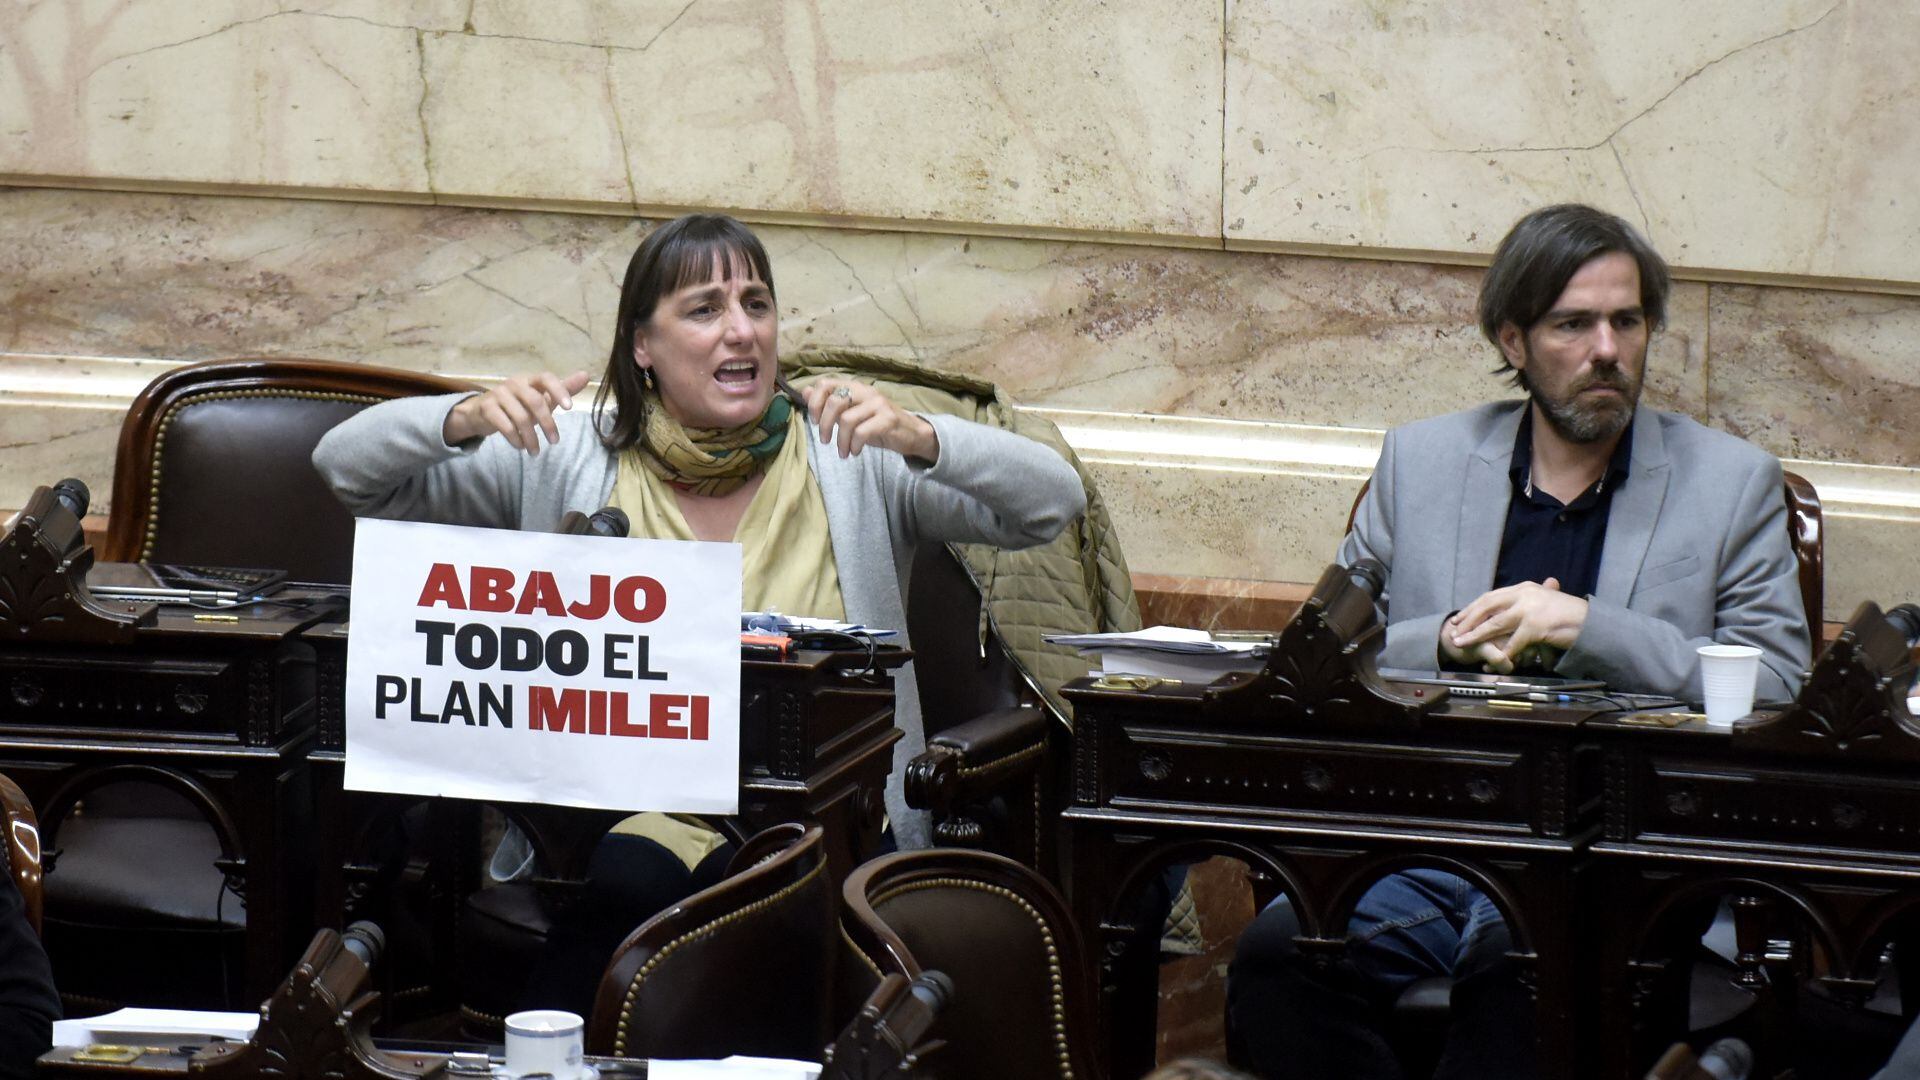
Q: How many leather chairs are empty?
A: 3